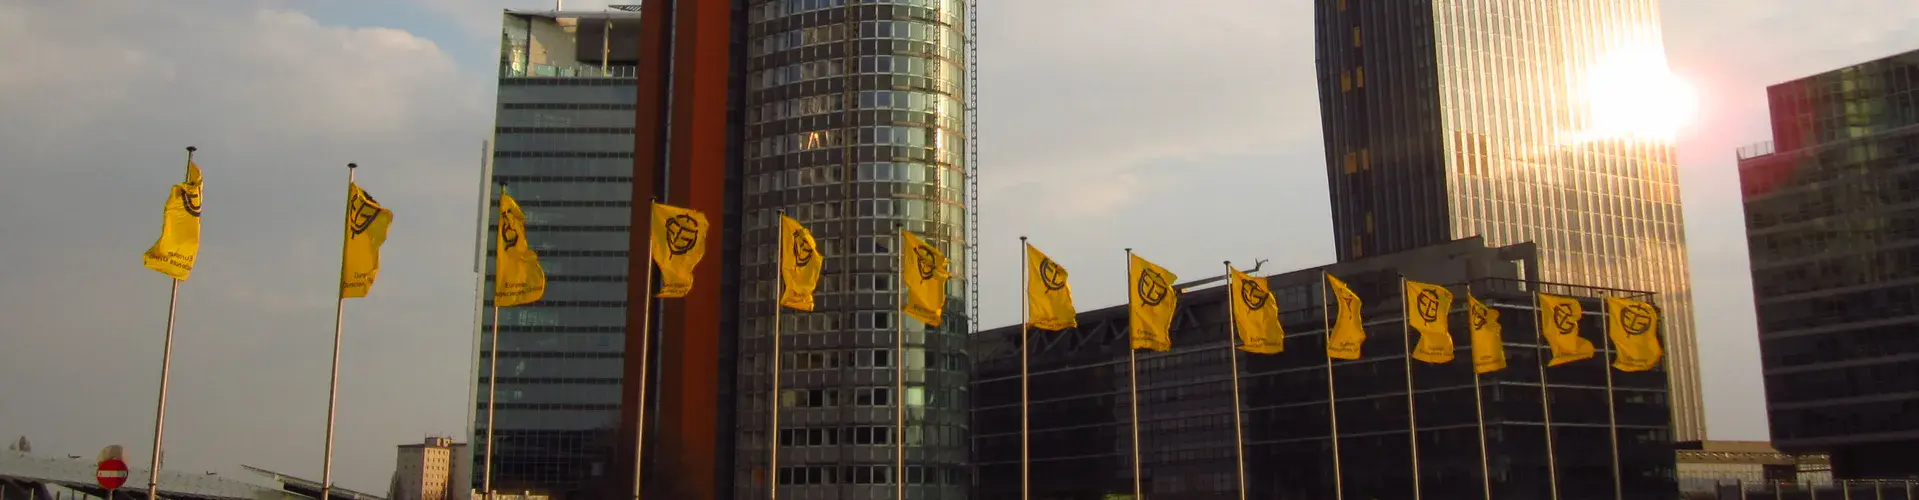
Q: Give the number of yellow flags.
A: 14